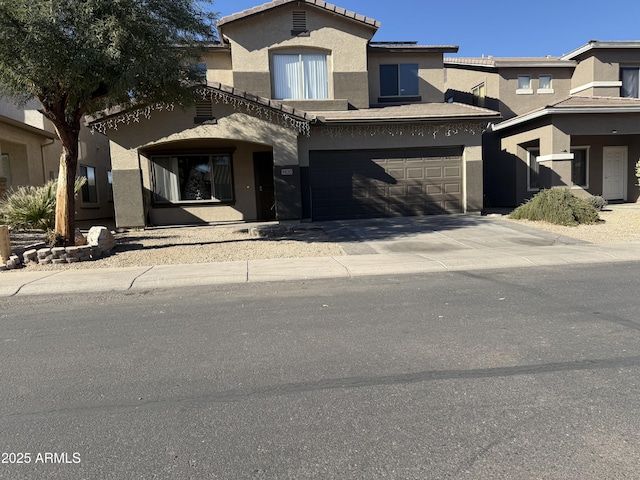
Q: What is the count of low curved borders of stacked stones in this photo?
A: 1